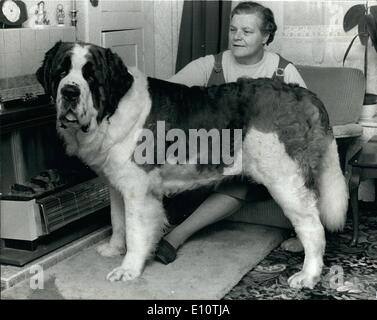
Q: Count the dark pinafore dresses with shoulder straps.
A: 1